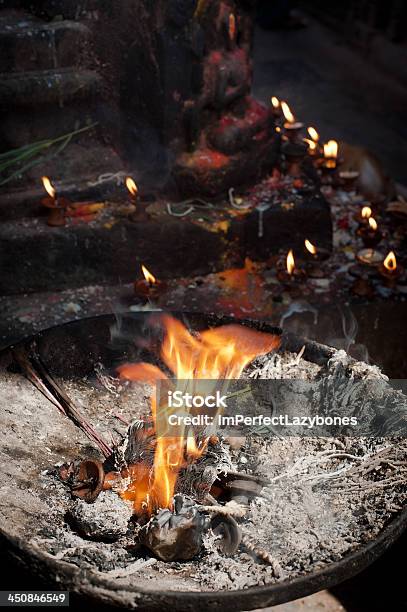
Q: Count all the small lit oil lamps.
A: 13